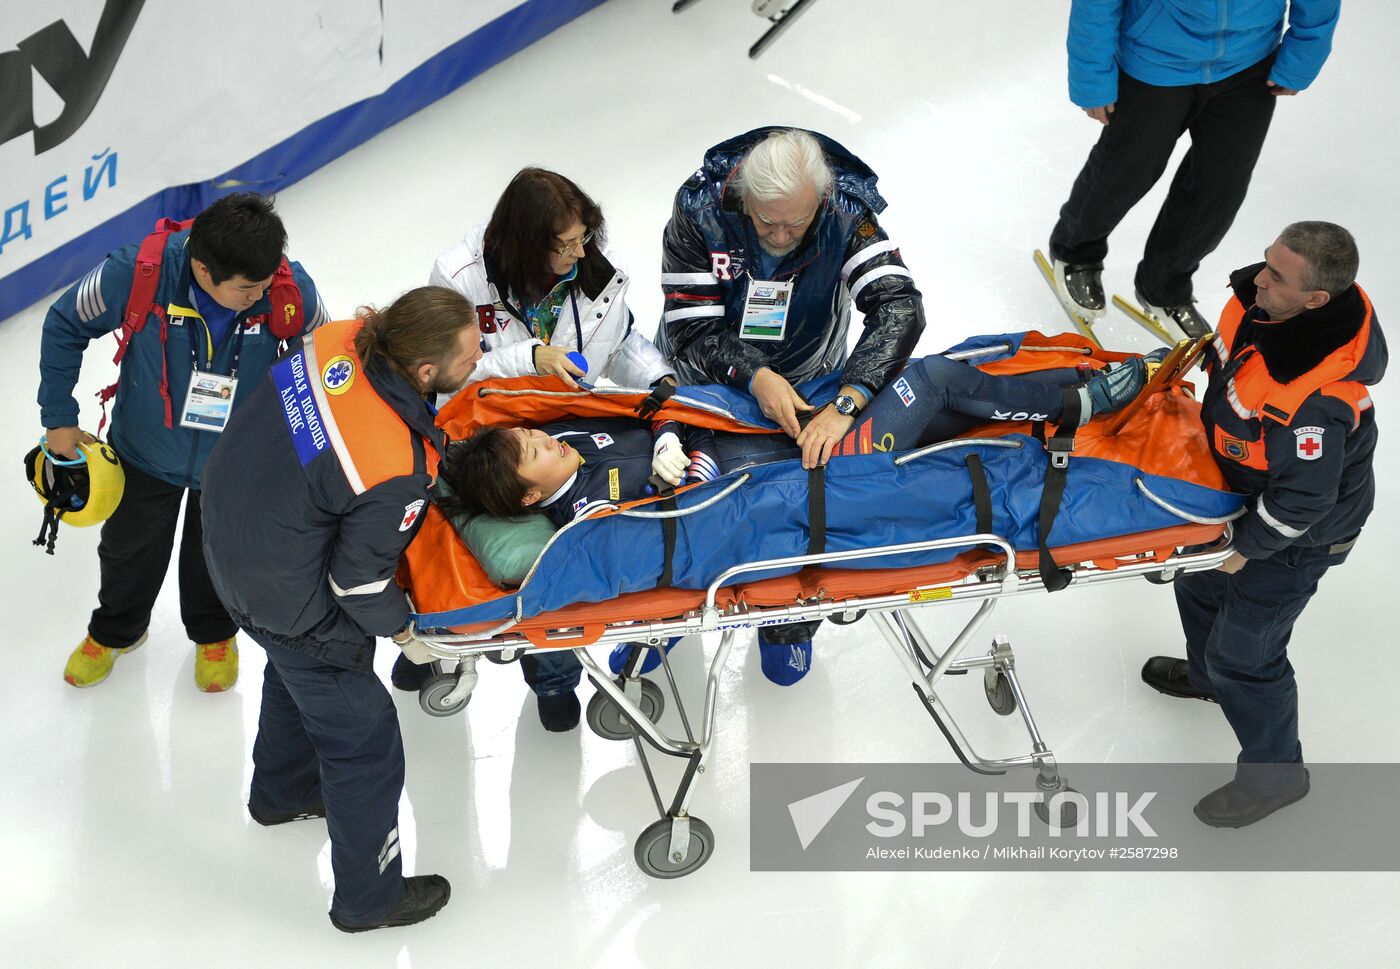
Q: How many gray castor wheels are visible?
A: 5